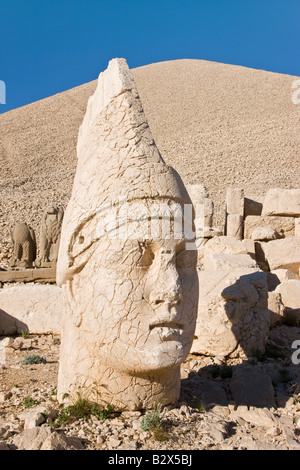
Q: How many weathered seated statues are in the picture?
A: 2